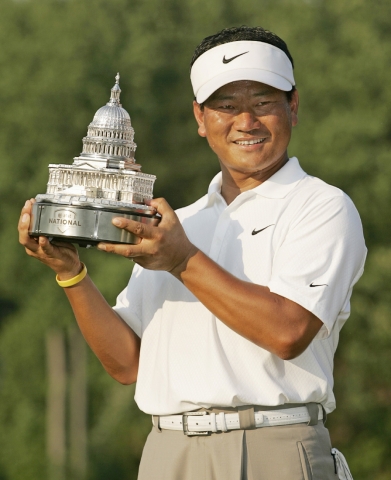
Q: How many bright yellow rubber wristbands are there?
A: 1